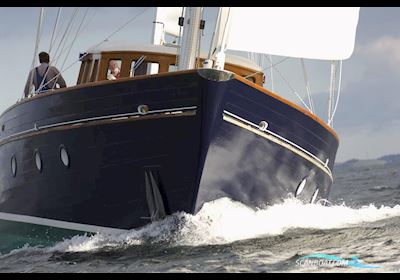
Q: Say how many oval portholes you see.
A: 5